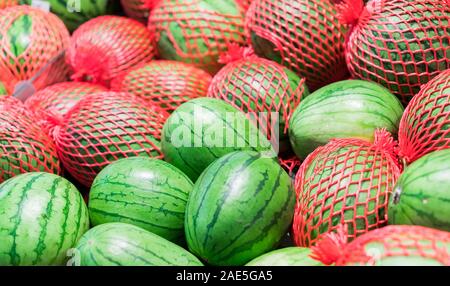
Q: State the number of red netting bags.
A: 14